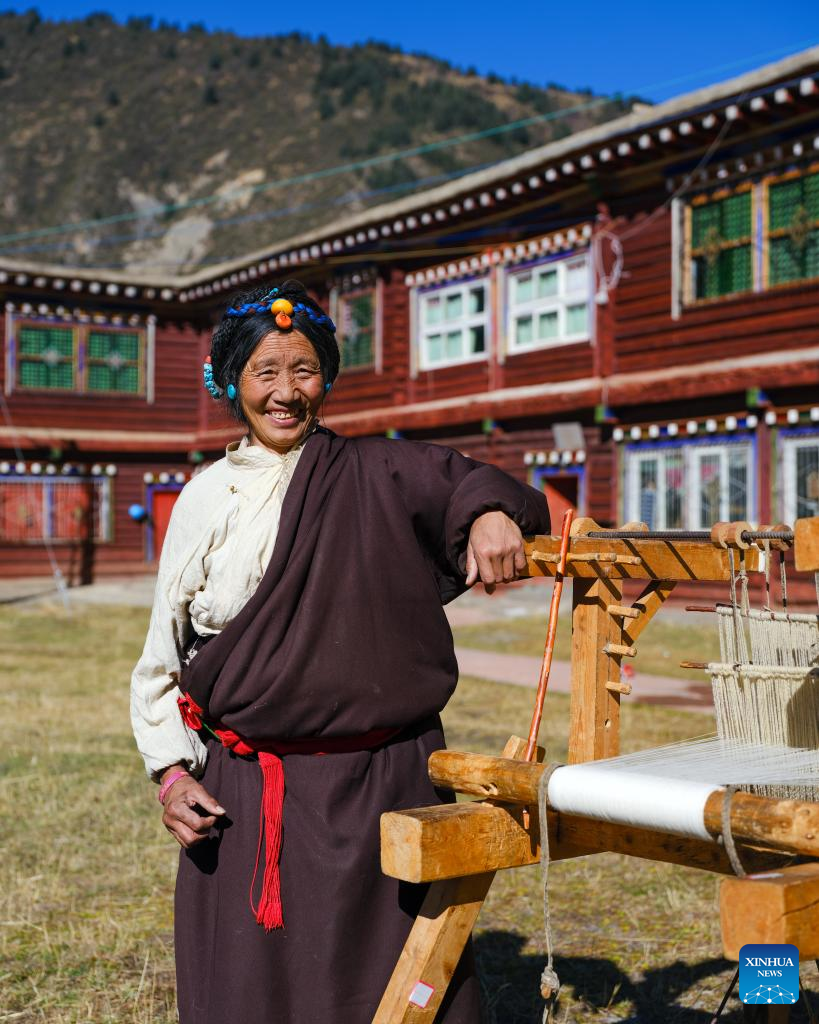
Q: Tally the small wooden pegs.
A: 7